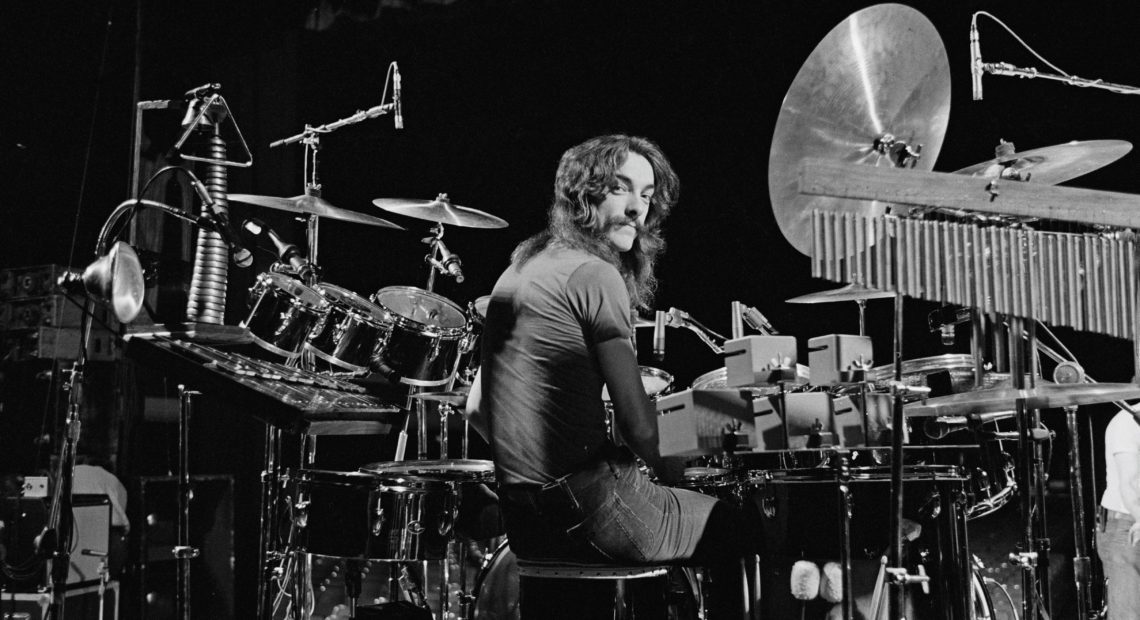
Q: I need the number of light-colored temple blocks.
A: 5